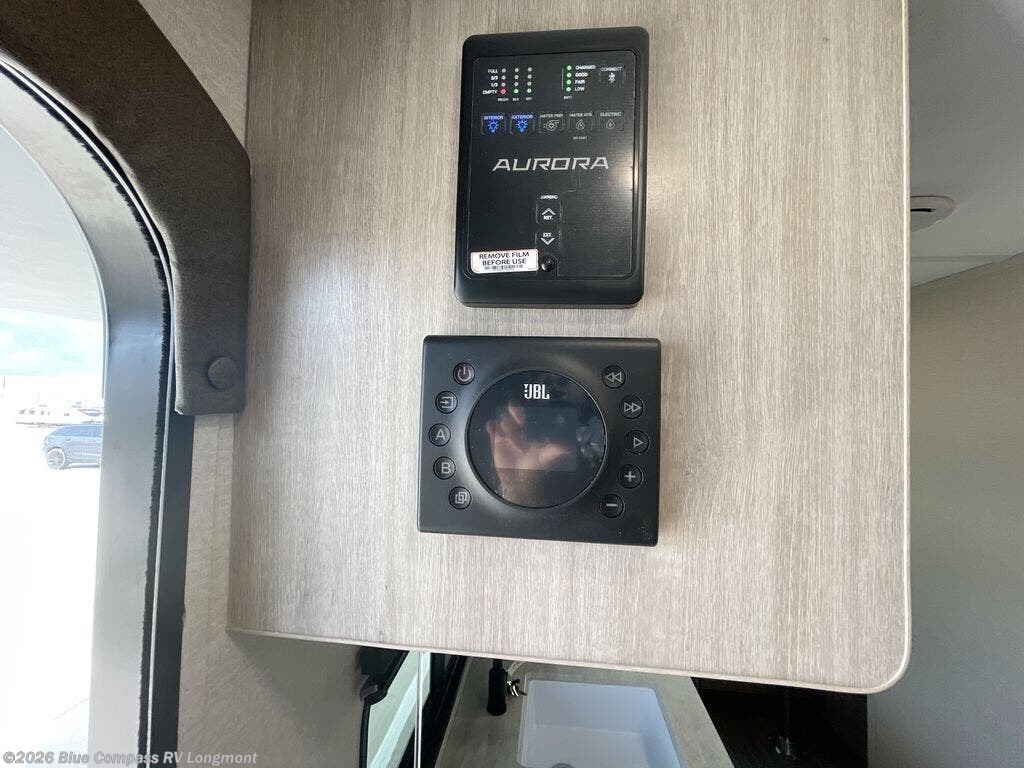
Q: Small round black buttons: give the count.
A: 10